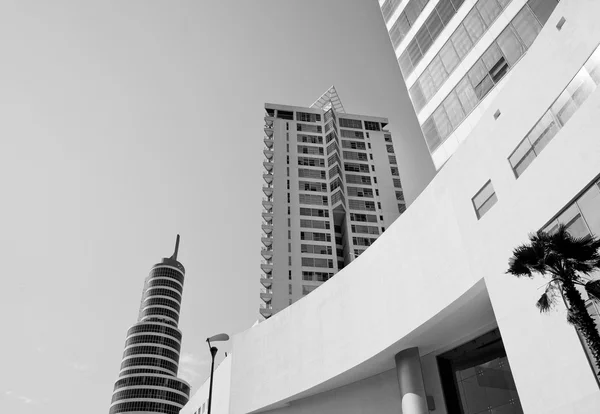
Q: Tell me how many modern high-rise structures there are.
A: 3